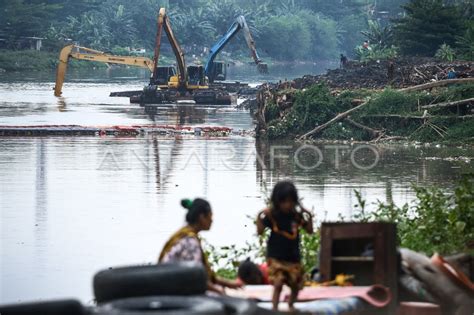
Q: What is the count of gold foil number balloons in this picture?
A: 0